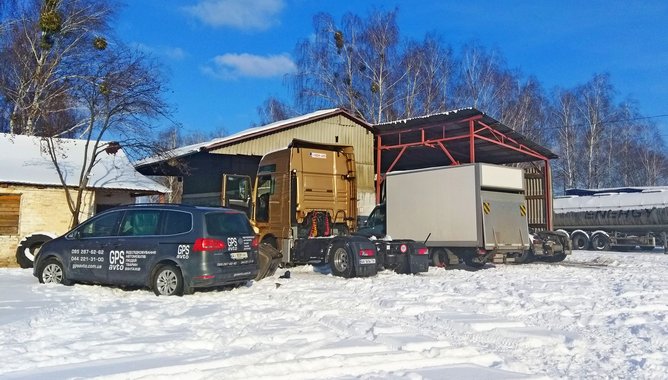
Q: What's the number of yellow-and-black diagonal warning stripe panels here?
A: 2